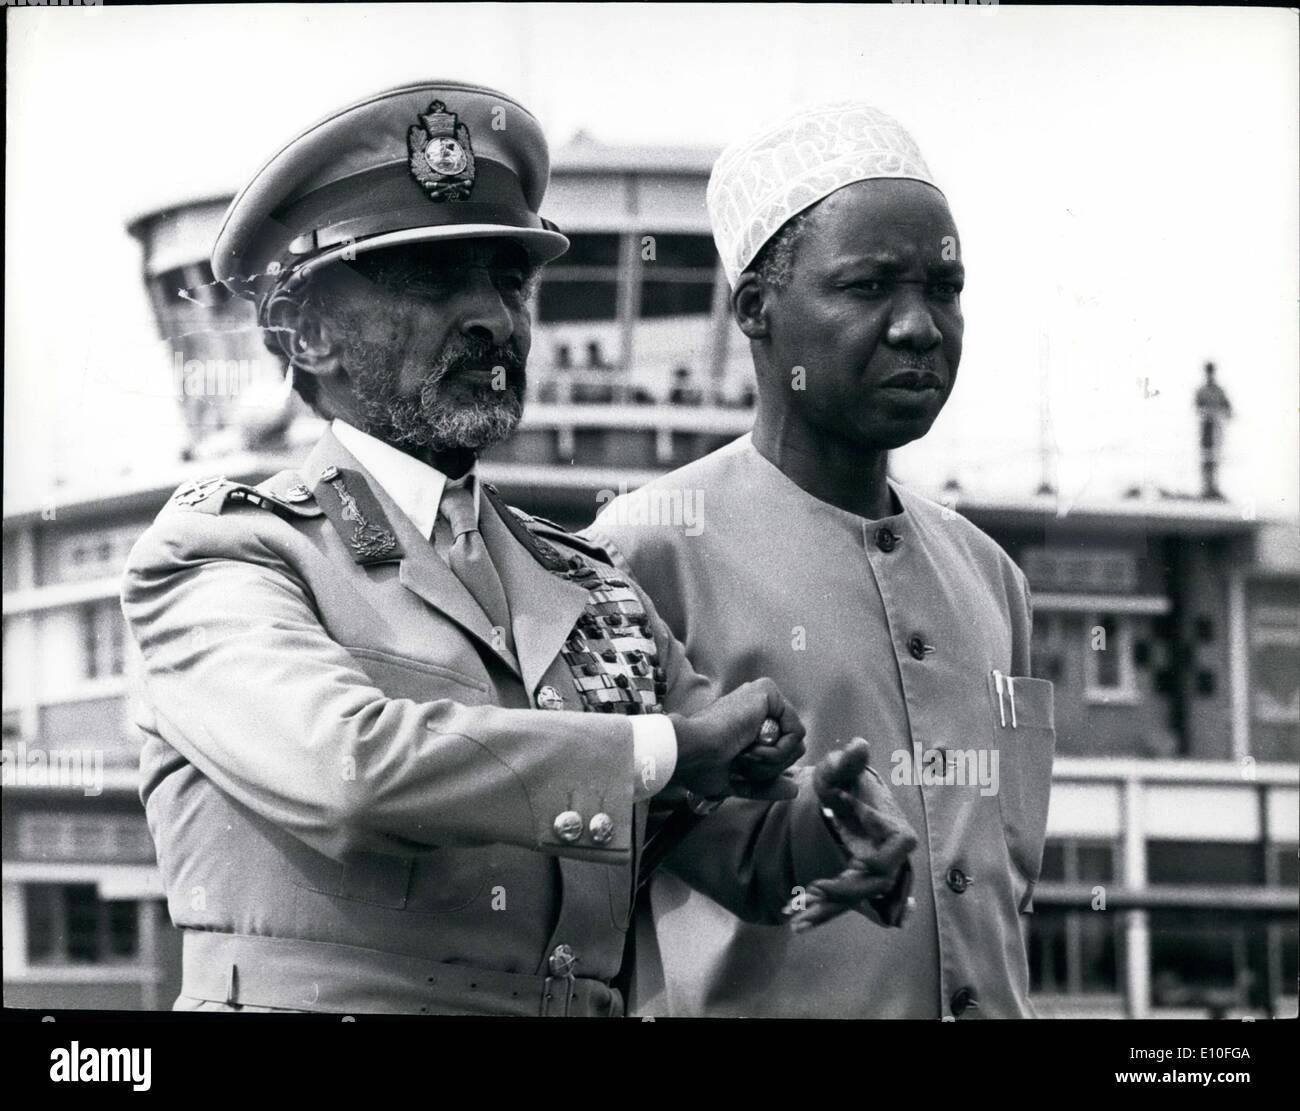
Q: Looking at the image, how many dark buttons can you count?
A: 5